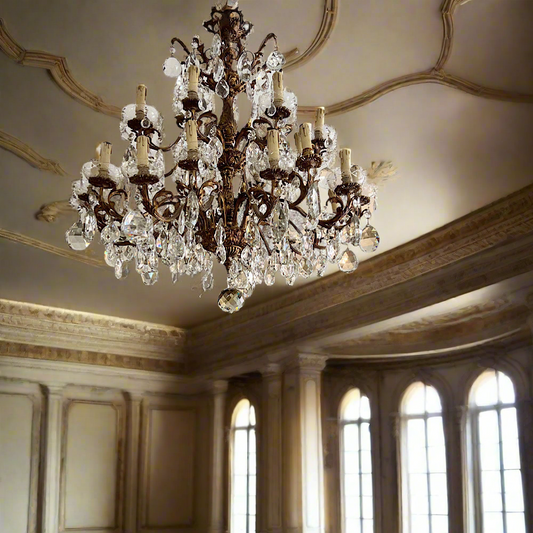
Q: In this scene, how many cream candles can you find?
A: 11